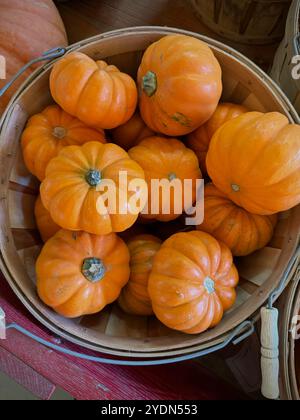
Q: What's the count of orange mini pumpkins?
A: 13